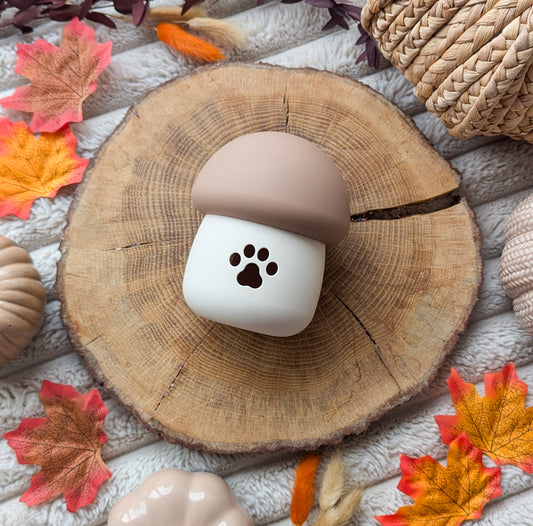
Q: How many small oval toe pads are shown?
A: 4